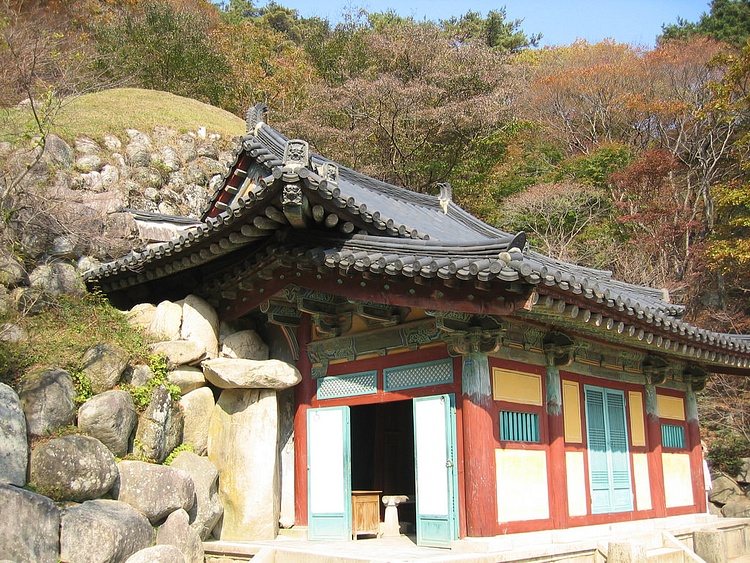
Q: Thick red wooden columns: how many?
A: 5